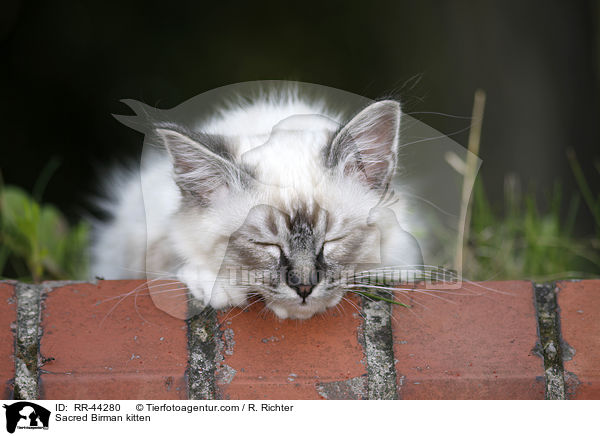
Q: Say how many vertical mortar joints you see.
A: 4